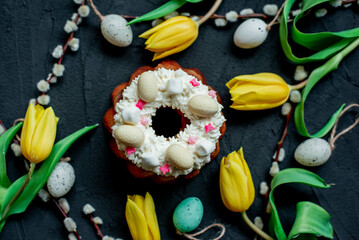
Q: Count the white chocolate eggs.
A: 4